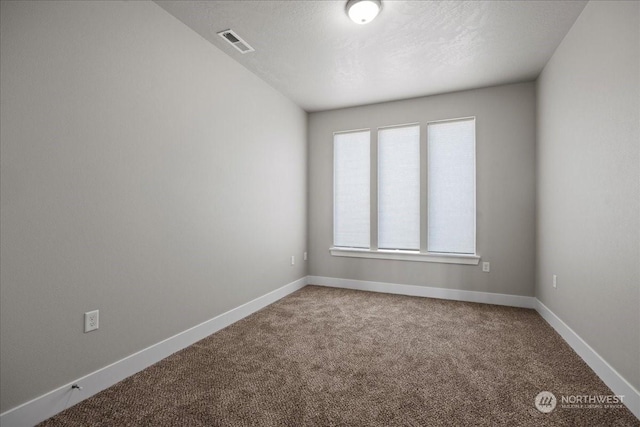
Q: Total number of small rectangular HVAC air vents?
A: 1